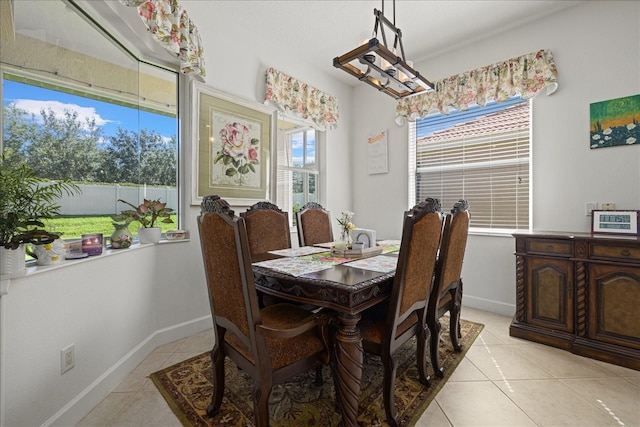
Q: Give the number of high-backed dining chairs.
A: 5